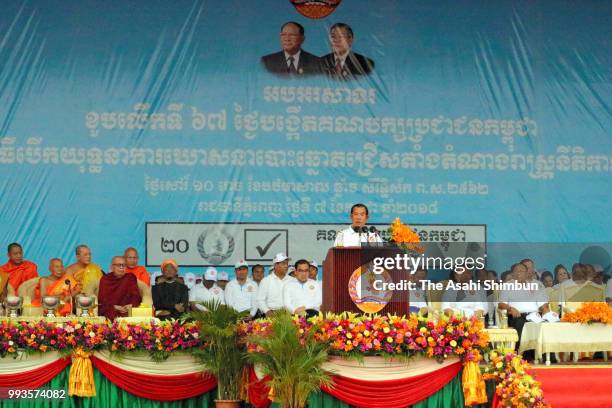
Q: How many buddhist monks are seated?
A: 5